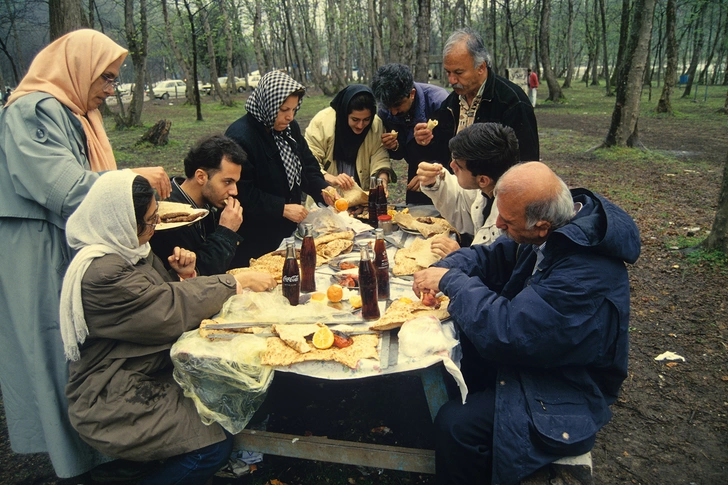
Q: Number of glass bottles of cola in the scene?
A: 6